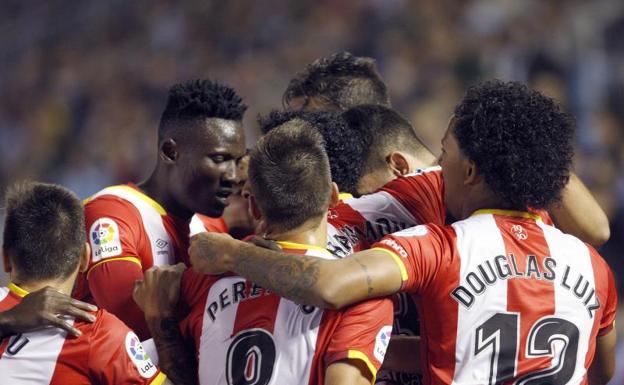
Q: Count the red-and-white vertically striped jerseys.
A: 5